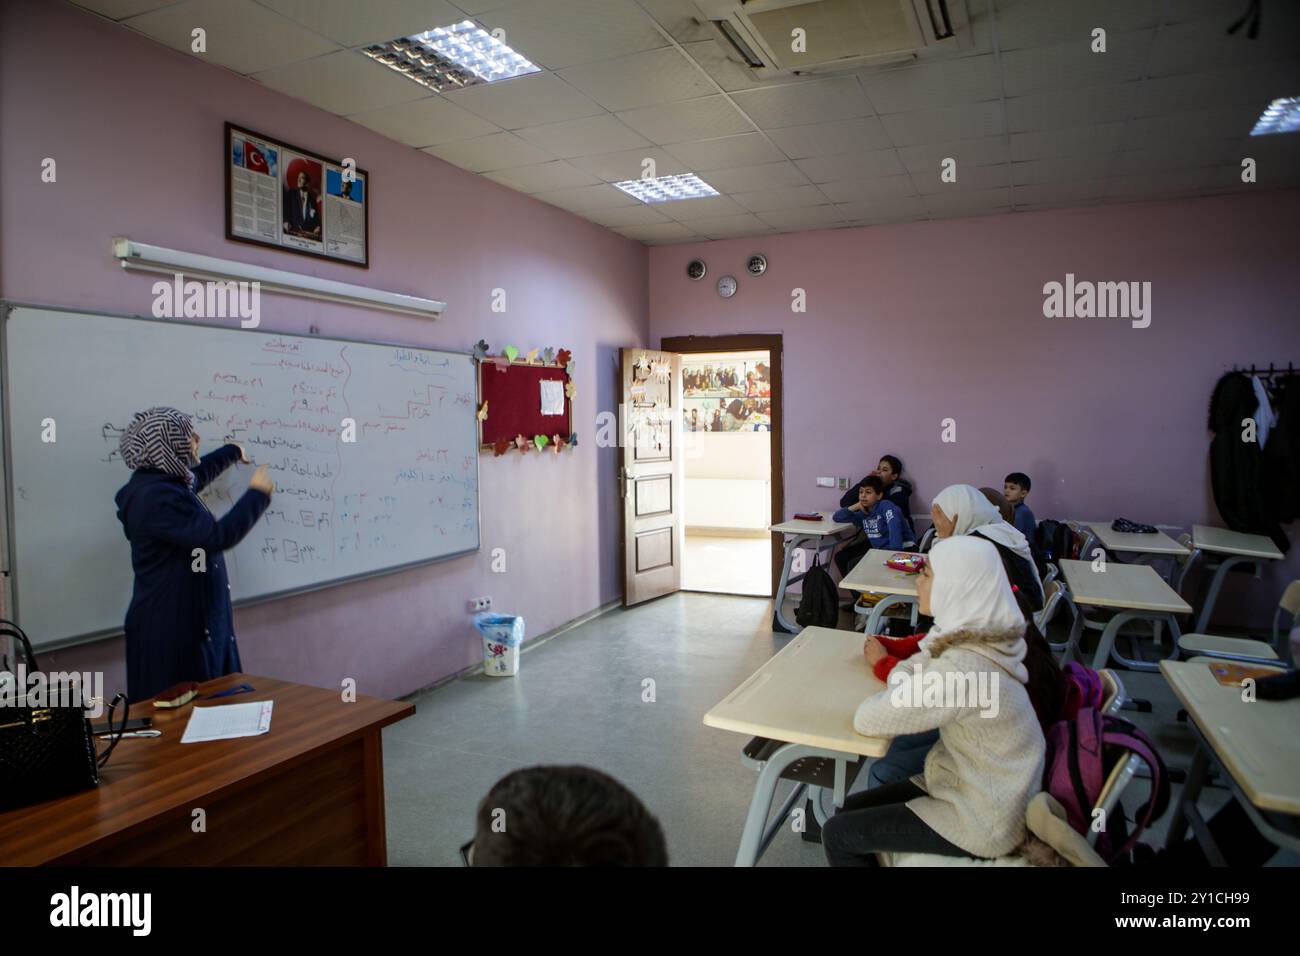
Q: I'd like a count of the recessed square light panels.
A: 3